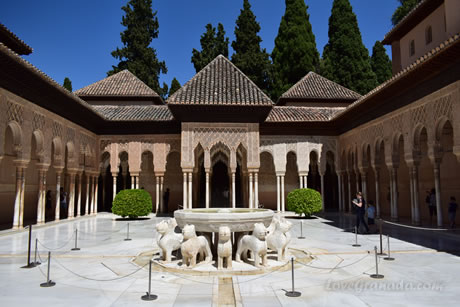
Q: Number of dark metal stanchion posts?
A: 12